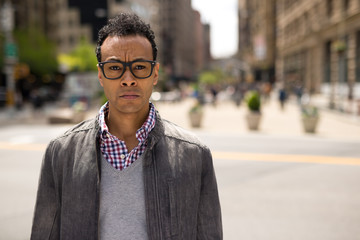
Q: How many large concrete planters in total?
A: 3